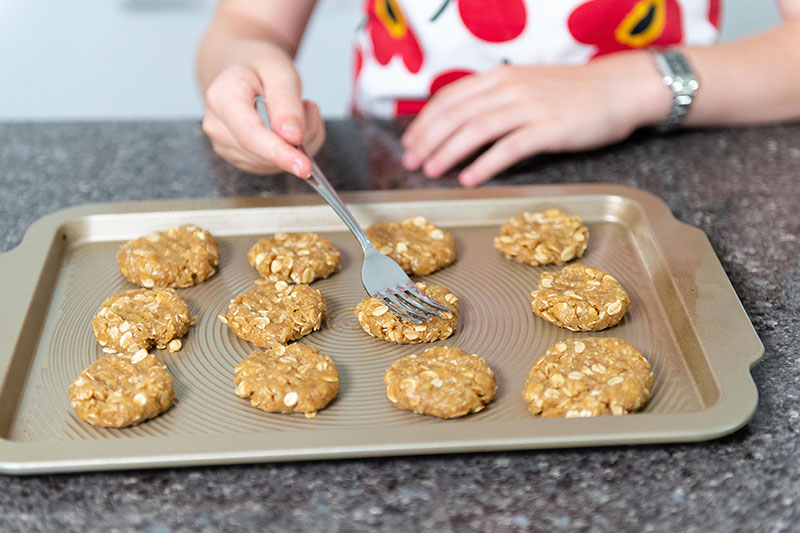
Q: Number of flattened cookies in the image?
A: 12